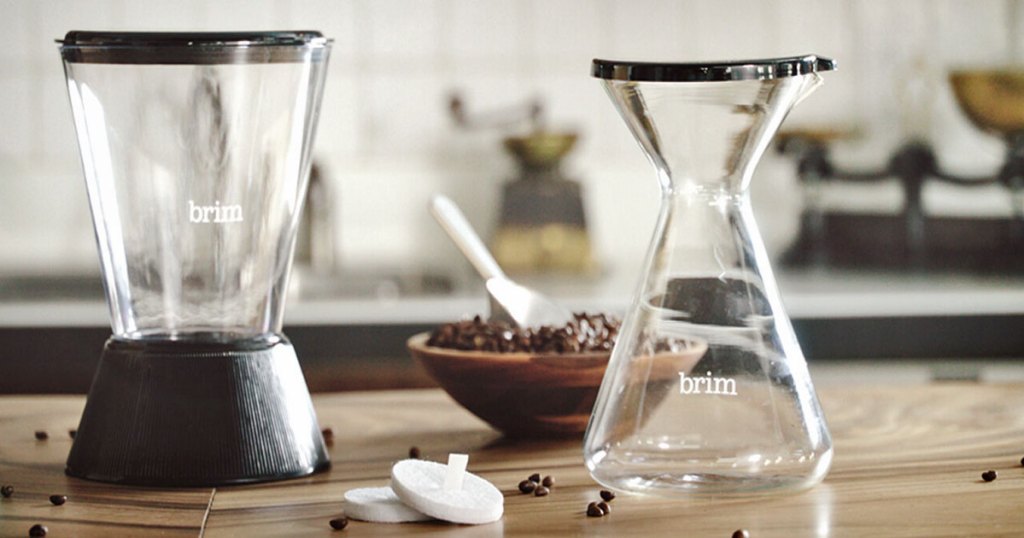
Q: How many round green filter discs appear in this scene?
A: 0